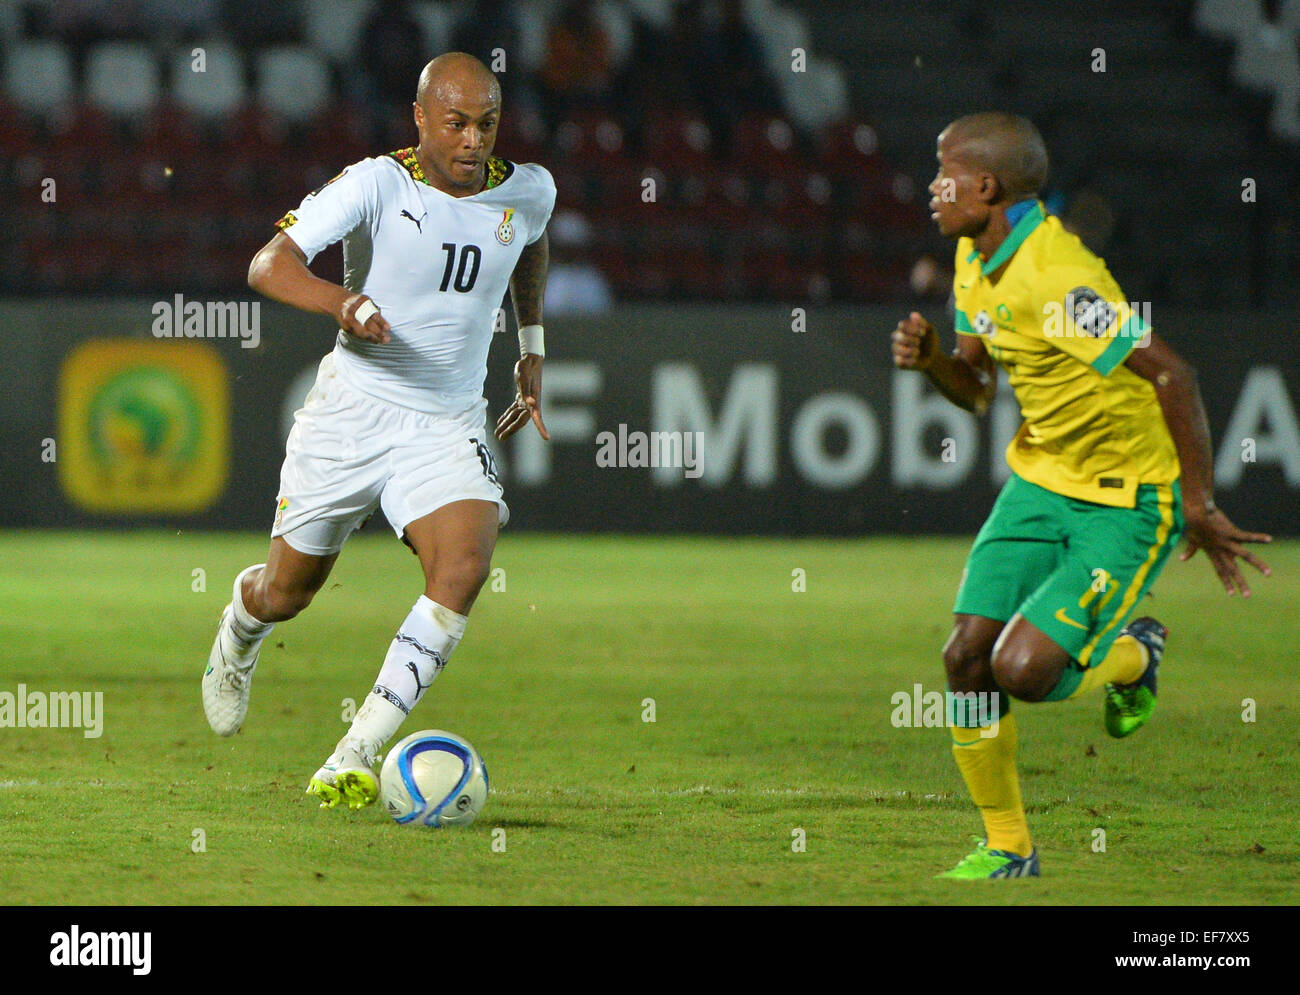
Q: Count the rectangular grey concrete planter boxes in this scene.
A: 0